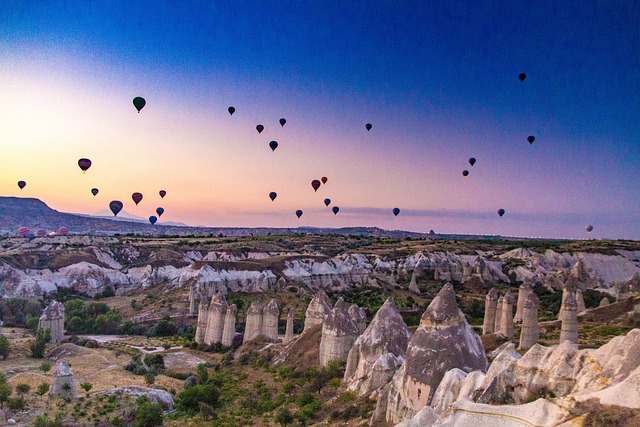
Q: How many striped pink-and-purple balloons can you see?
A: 3